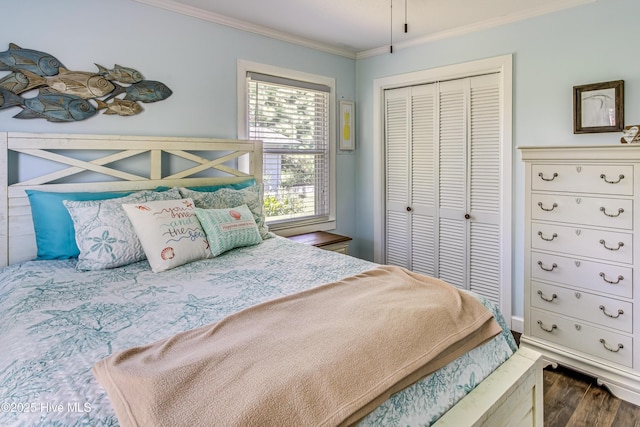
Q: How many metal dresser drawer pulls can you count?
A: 12